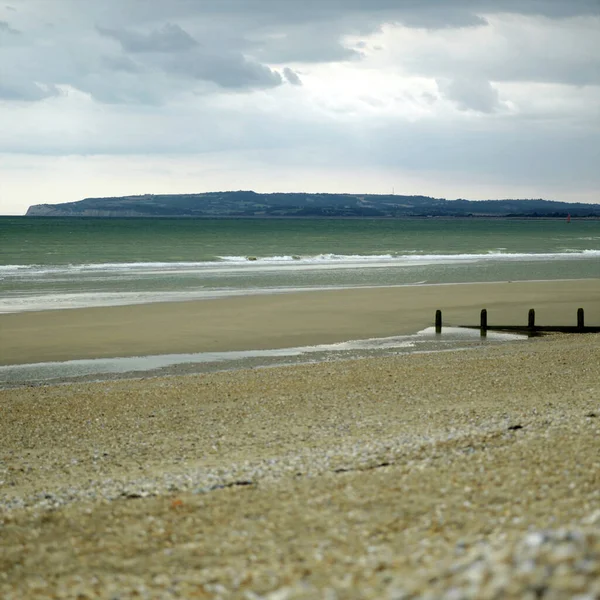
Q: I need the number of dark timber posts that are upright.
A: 4